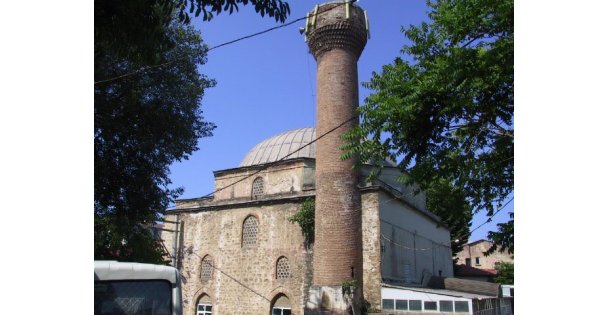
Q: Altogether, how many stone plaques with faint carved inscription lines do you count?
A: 0